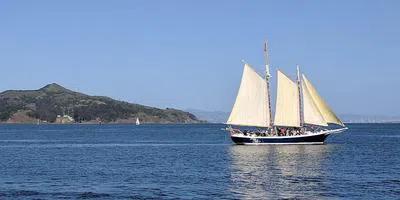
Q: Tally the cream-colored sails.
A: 4